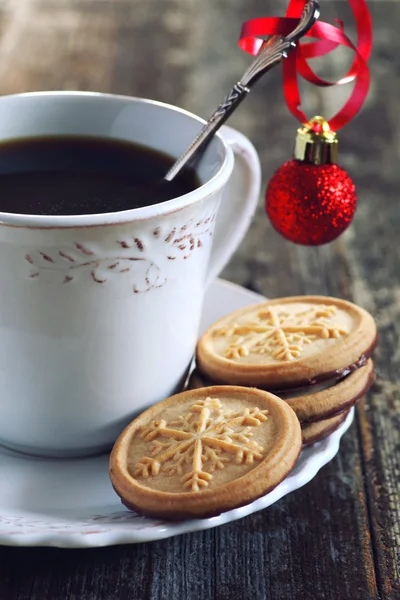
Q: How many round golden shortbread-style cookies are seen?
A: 4